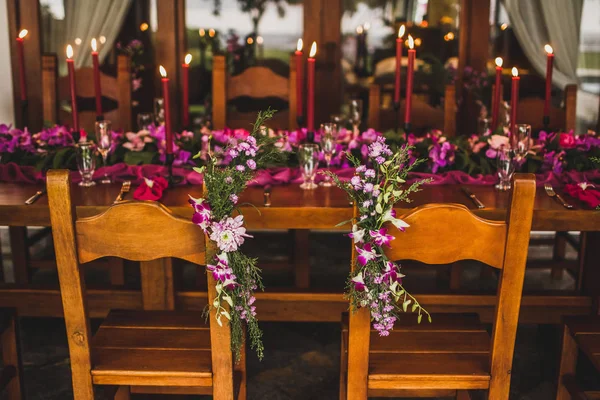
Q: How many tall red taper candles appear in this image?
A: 12